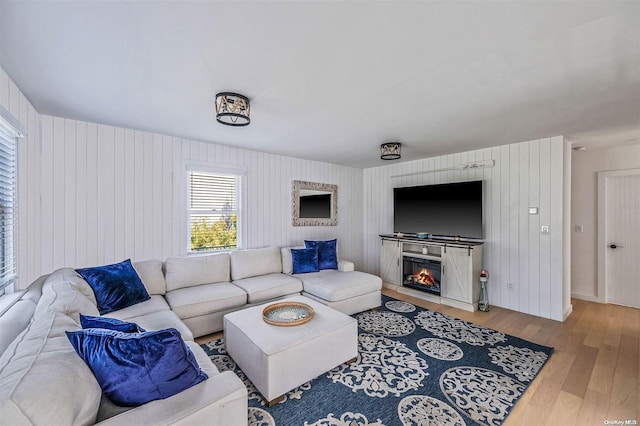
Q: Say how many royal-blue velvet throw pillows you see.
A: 5